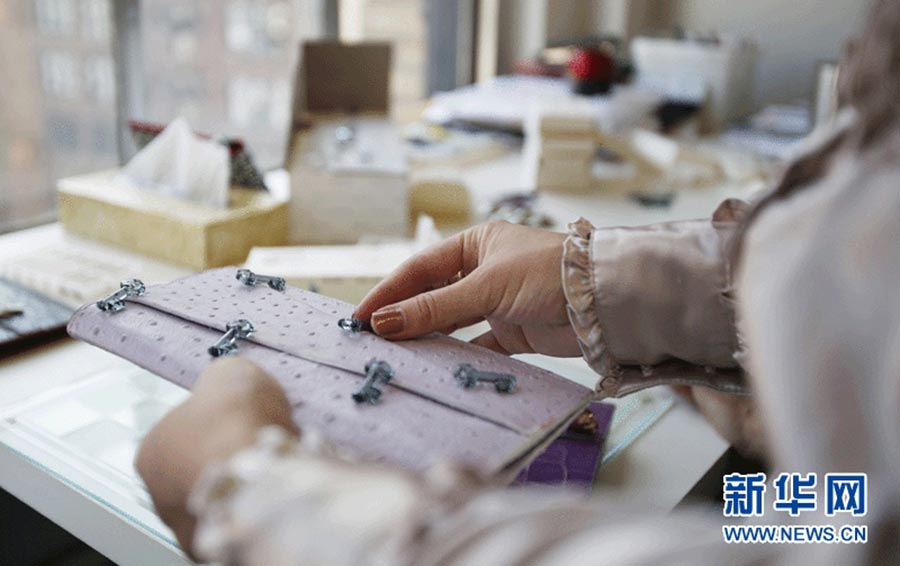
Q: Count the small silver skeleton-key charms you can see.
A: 6